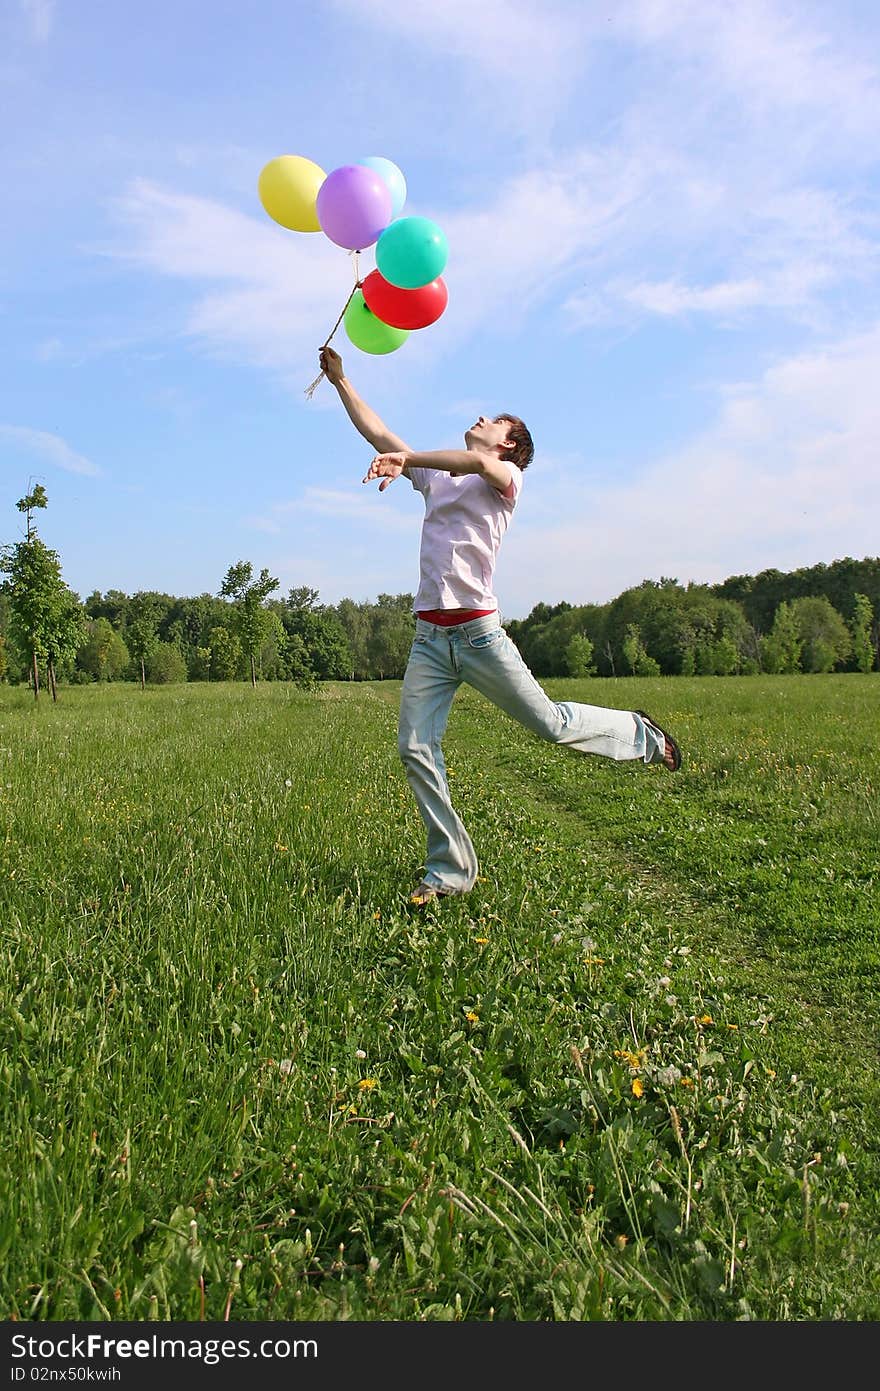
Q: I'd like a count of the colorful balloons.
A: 6